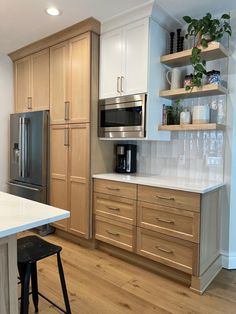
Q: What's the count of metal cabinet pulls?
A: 14